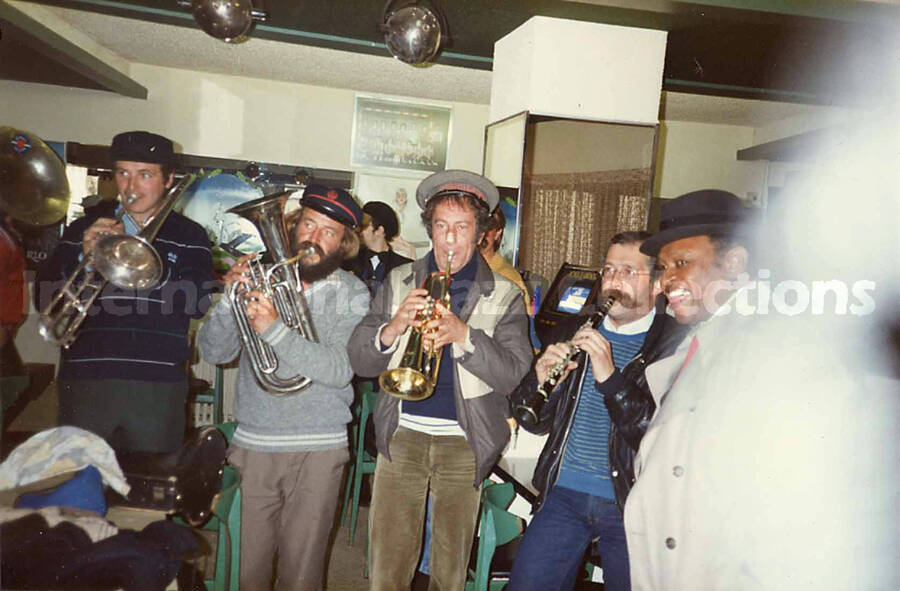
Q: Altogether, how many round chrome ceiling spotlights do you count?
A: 2